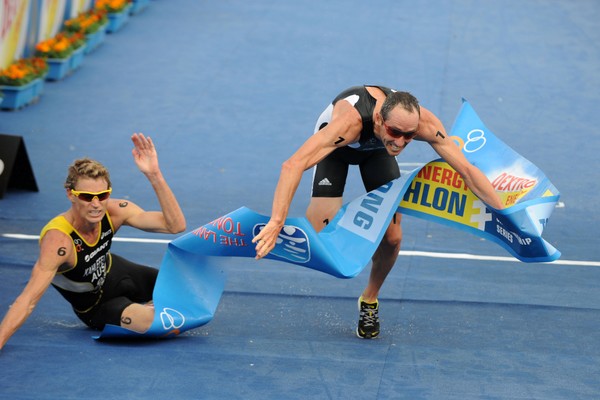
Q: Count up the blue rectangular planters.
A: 5